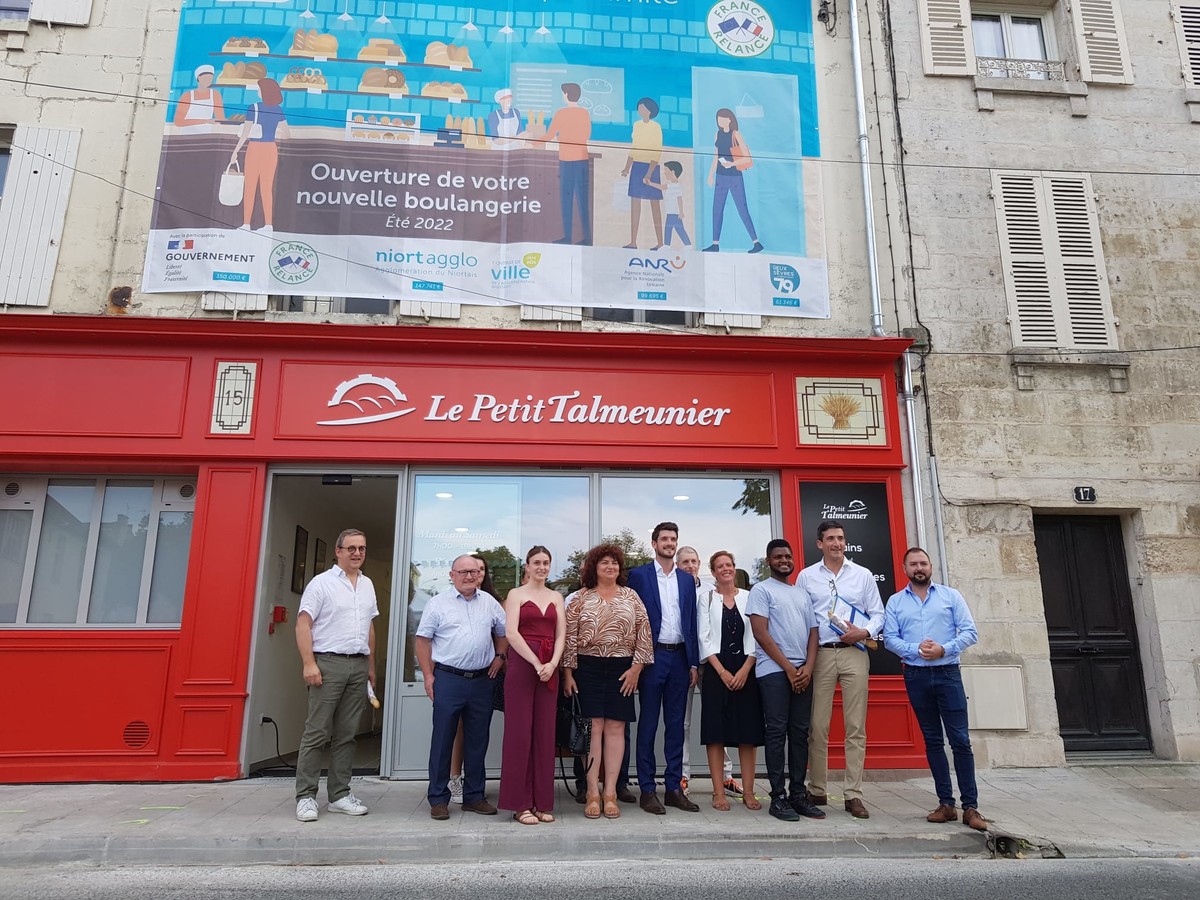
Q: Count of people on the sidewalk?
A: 12